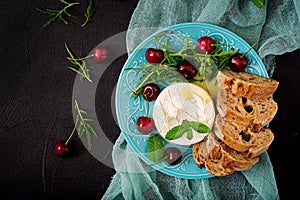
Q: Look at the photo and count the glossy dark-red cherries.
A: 9